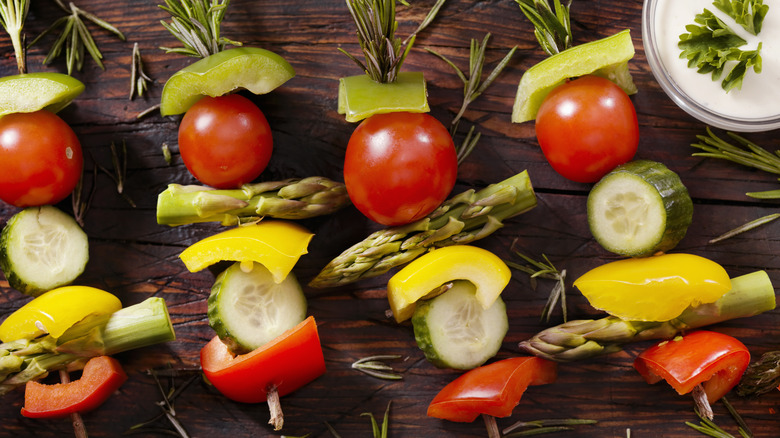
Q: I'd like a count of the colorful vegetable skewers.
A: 4